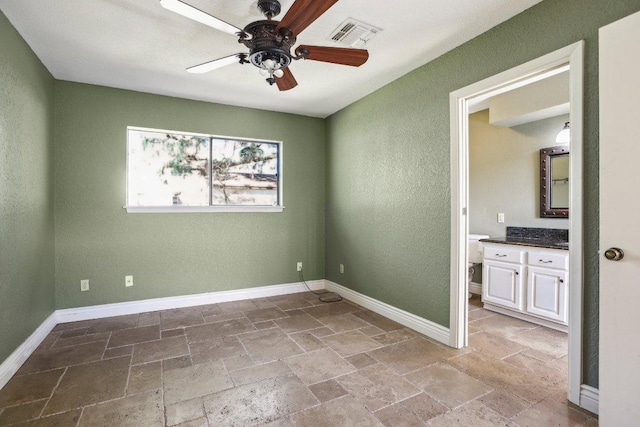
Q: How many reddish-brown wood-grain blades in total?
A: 3